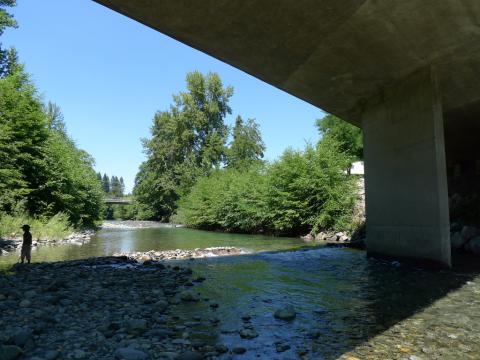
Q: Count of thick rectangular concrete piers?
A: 1